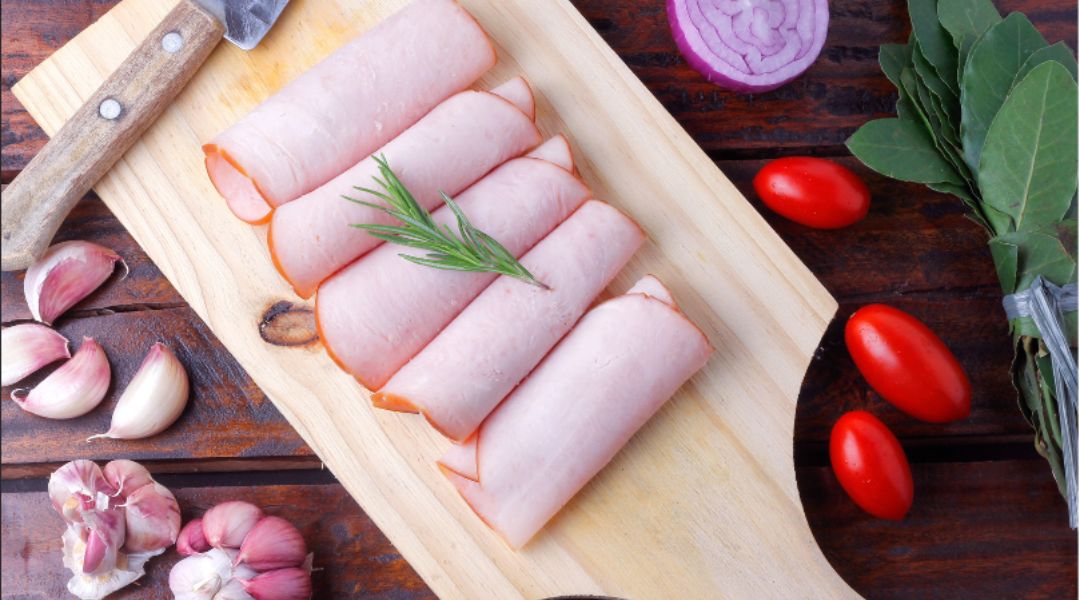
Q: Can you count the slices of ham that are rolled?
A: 5